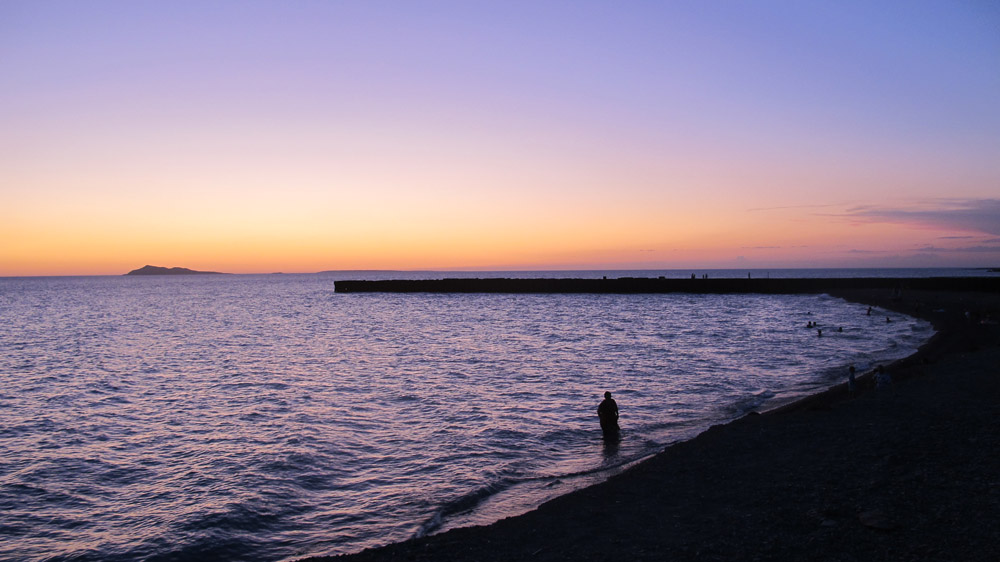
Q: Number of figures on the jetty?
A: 5